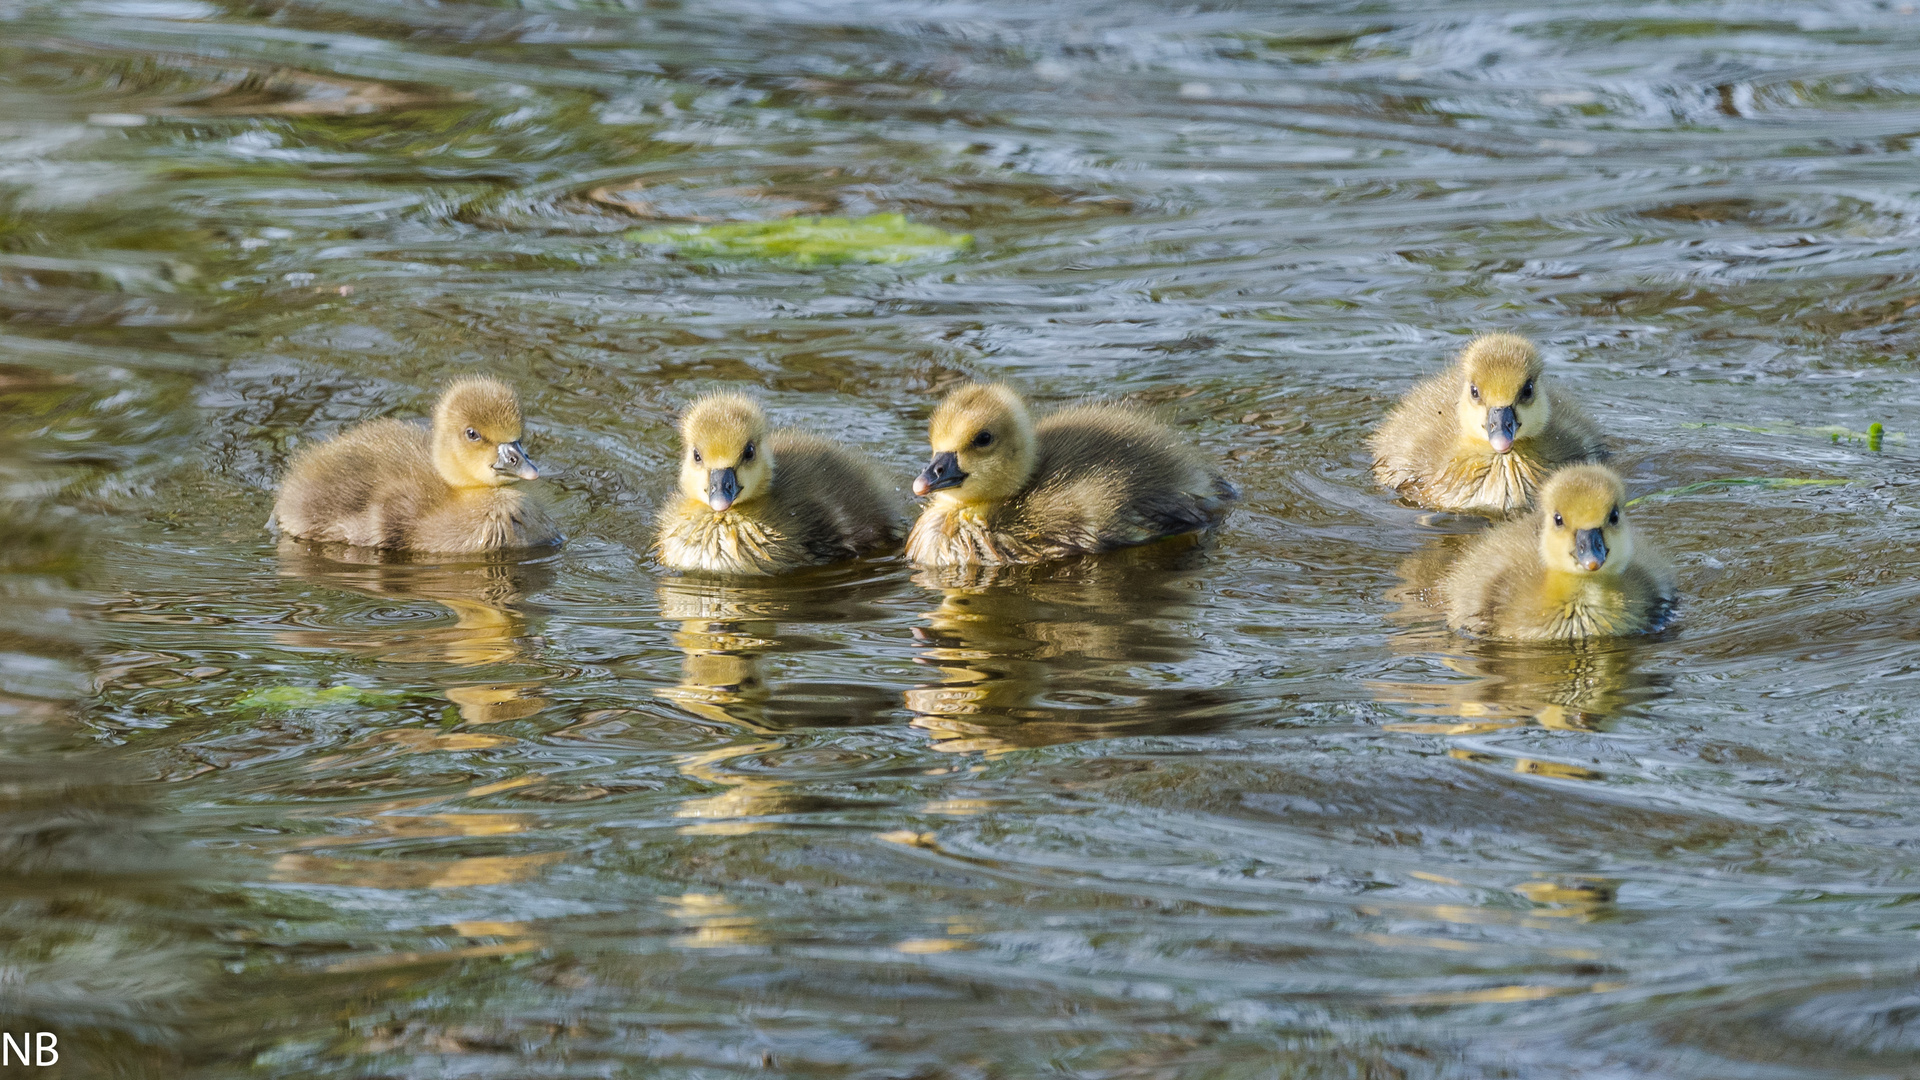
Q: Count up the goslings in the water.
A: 5